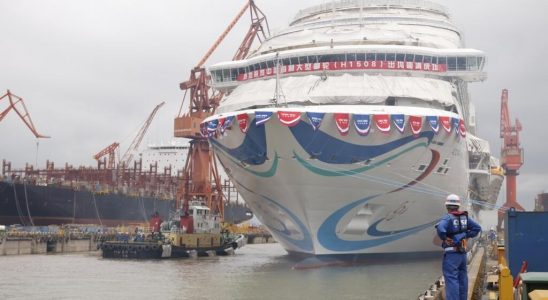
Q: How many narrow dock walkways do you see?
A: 1